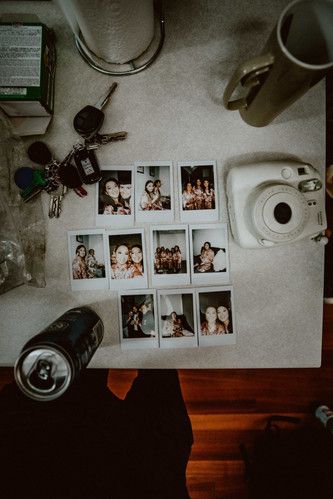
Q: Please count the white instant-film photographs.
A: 10